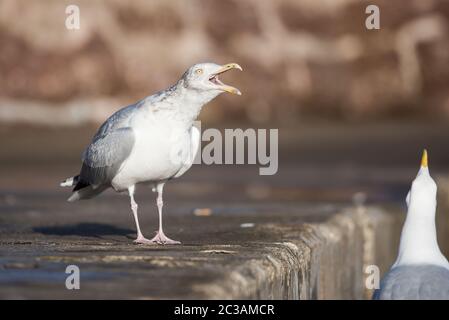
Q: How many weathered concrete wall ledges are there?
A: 1